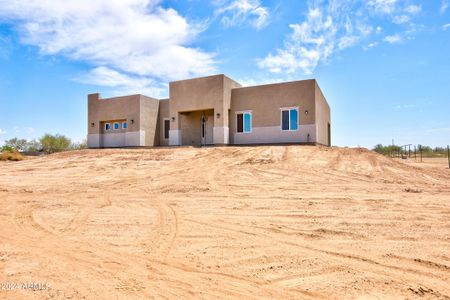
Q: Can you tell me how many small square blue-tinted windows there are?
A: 3